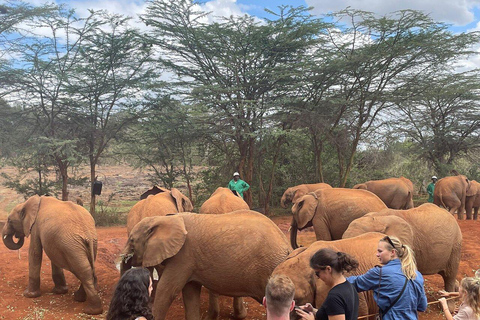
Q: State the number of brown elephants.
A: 11